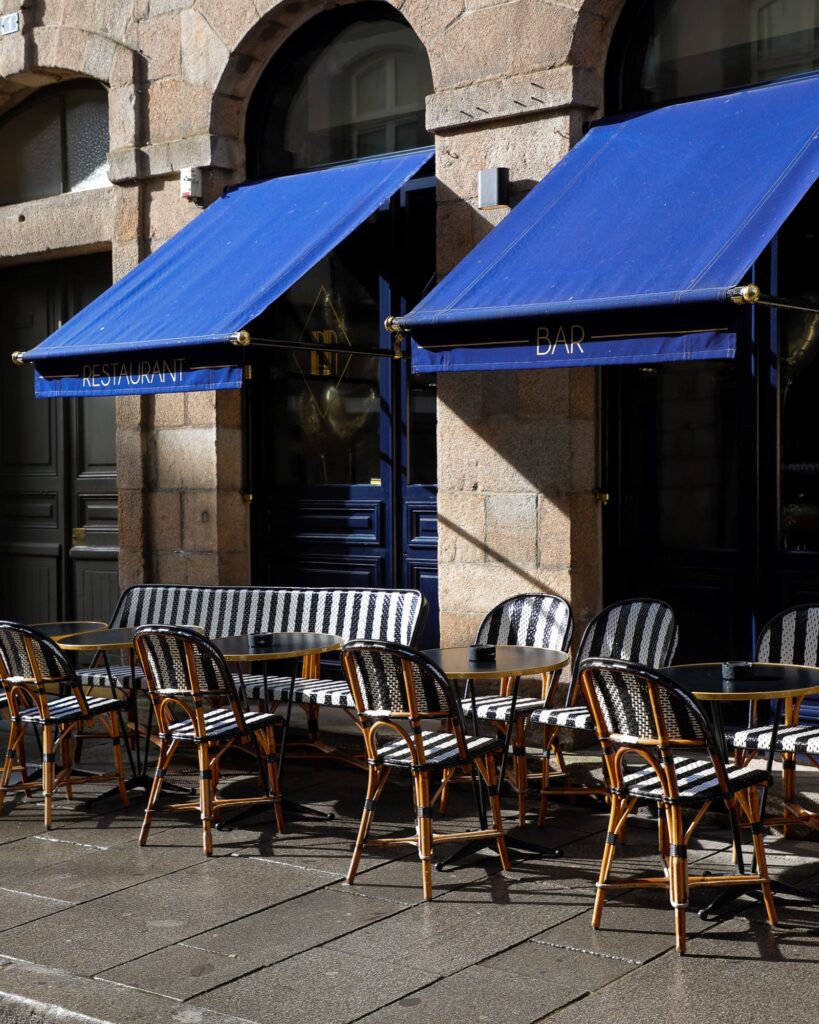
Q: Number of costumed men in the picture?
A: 0